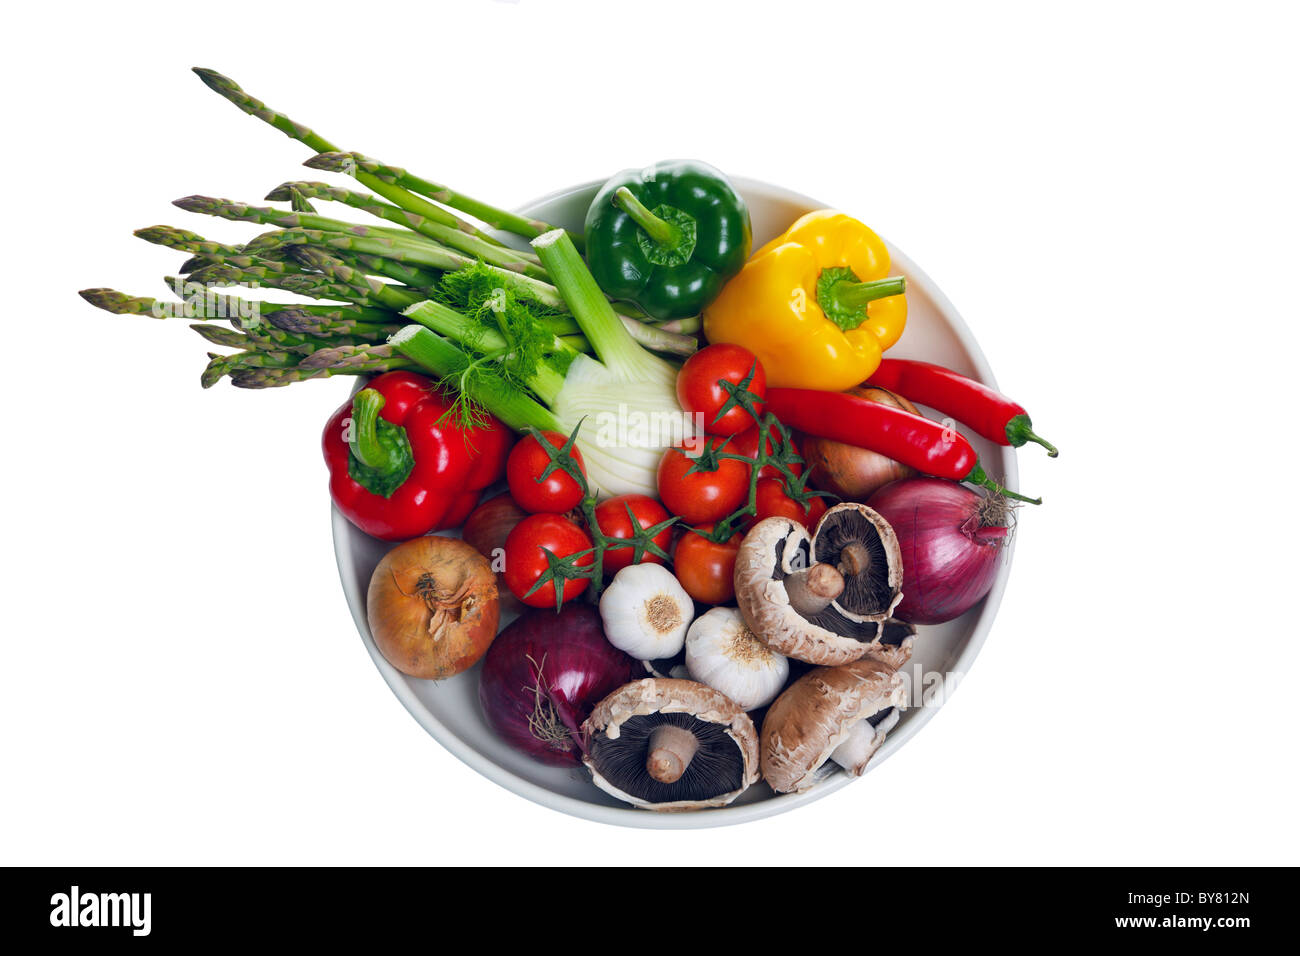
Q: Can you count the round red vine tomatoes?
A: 8